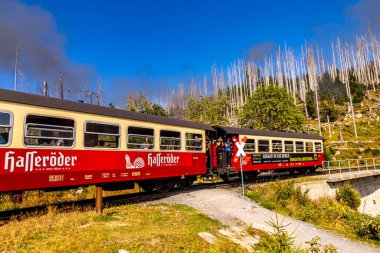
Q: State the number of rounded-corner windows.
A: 13